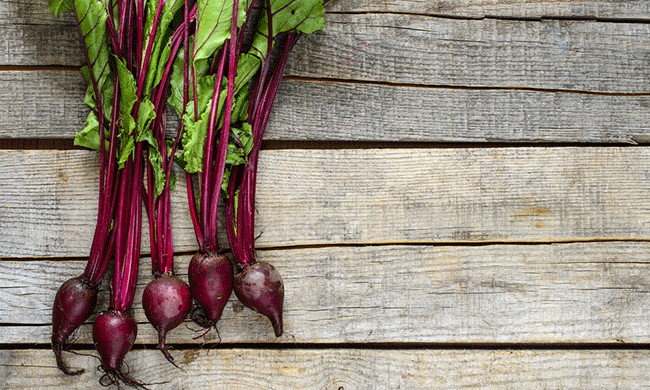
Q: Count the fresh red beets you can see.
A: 5